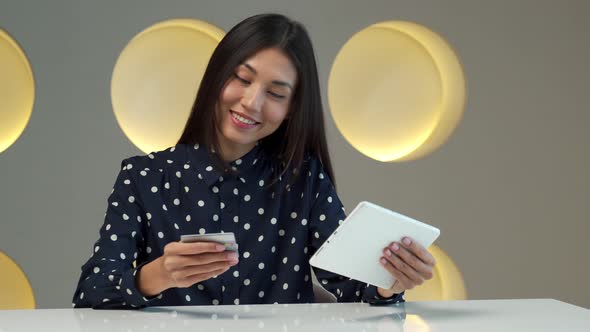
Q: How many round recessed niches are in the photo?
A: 5